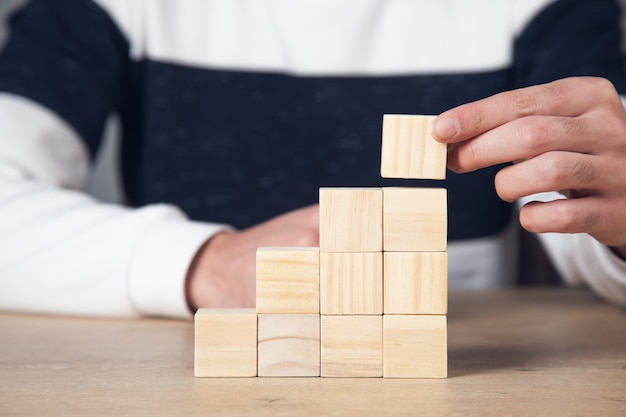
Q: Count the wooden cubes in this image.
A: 10